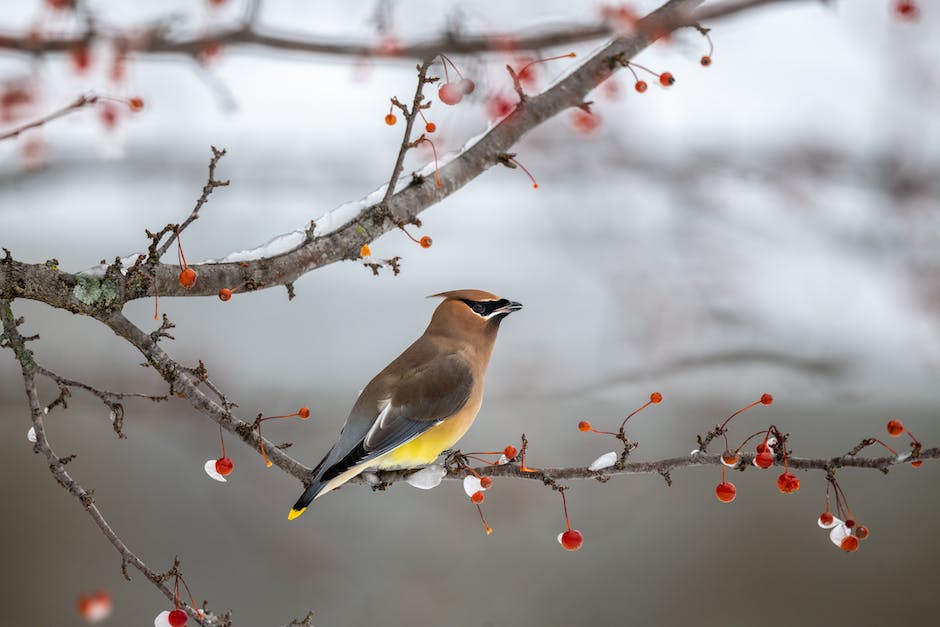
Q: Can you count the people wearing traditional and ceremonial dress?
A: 0